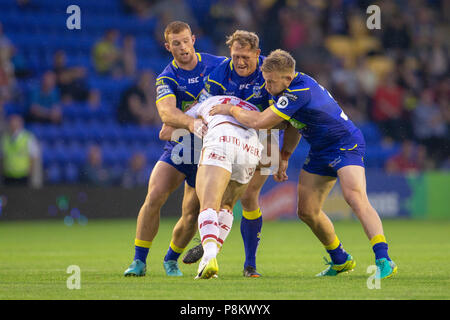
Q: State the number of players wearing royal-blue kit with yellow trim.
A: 3